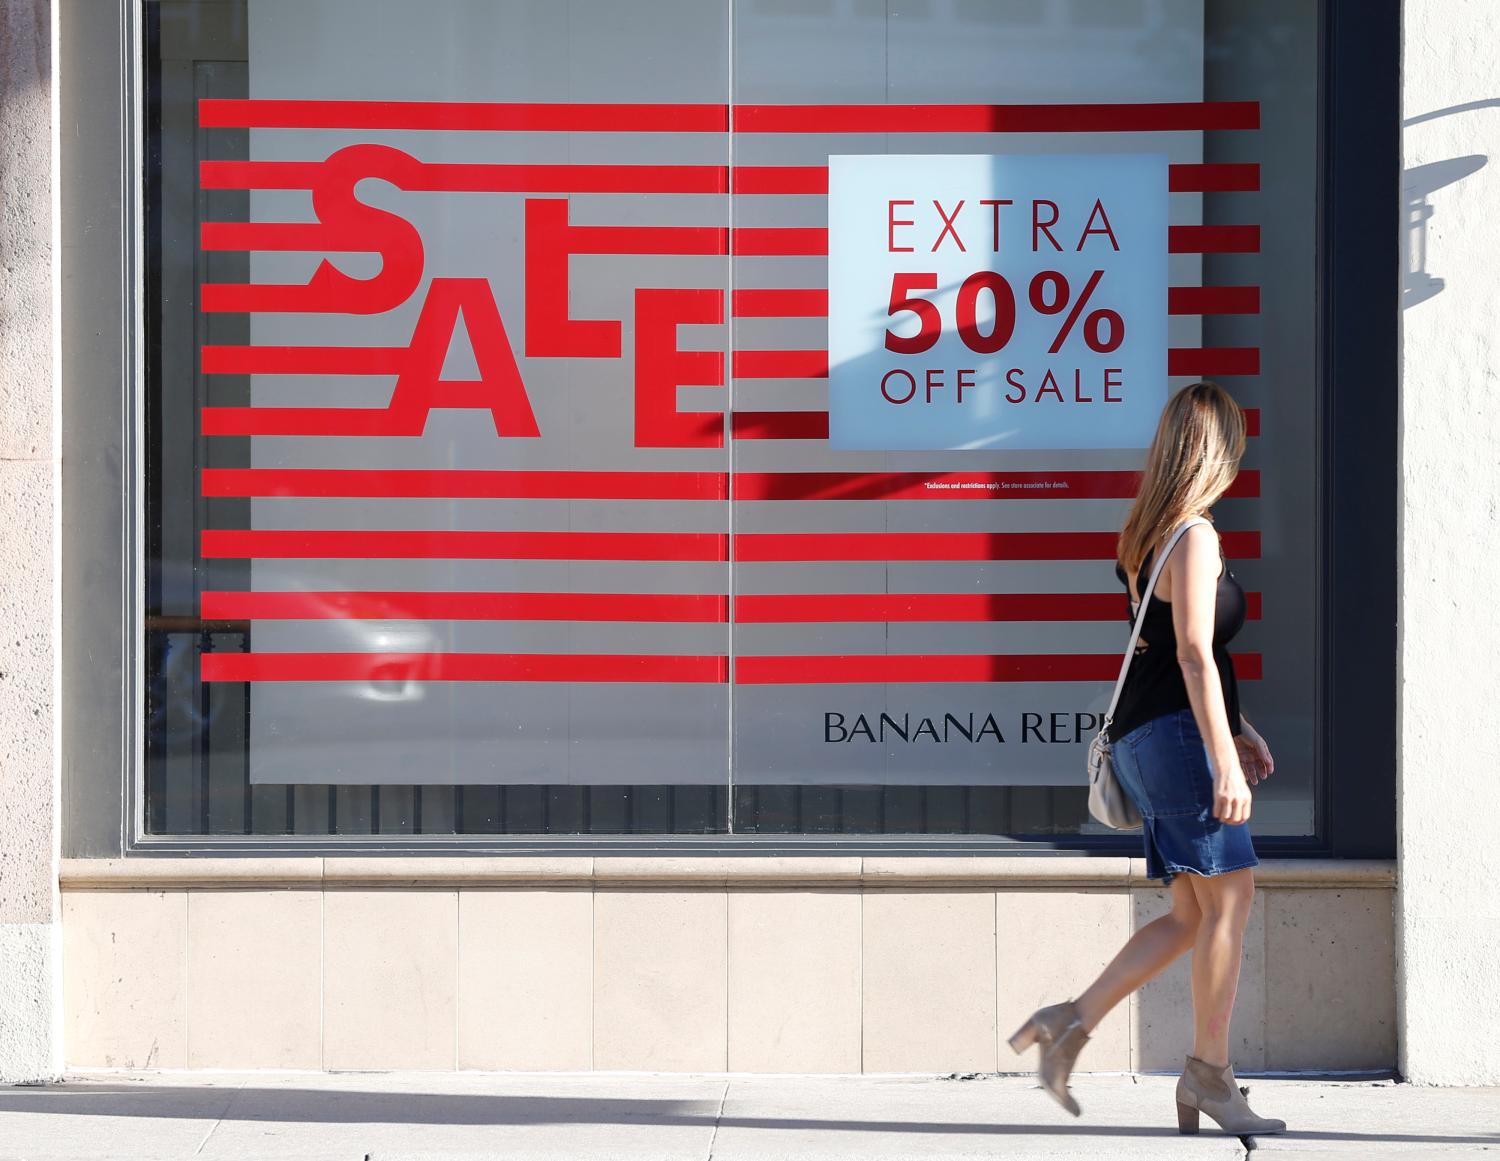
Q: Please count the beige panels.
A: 10